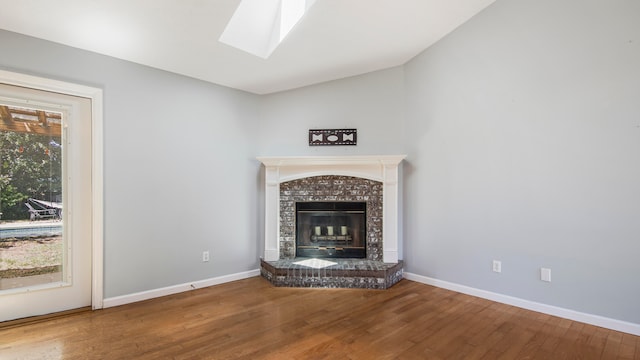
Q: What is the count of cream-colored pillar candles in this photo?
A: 3